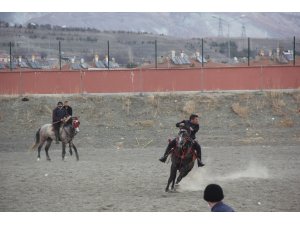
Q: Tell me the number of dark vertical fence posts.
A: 7